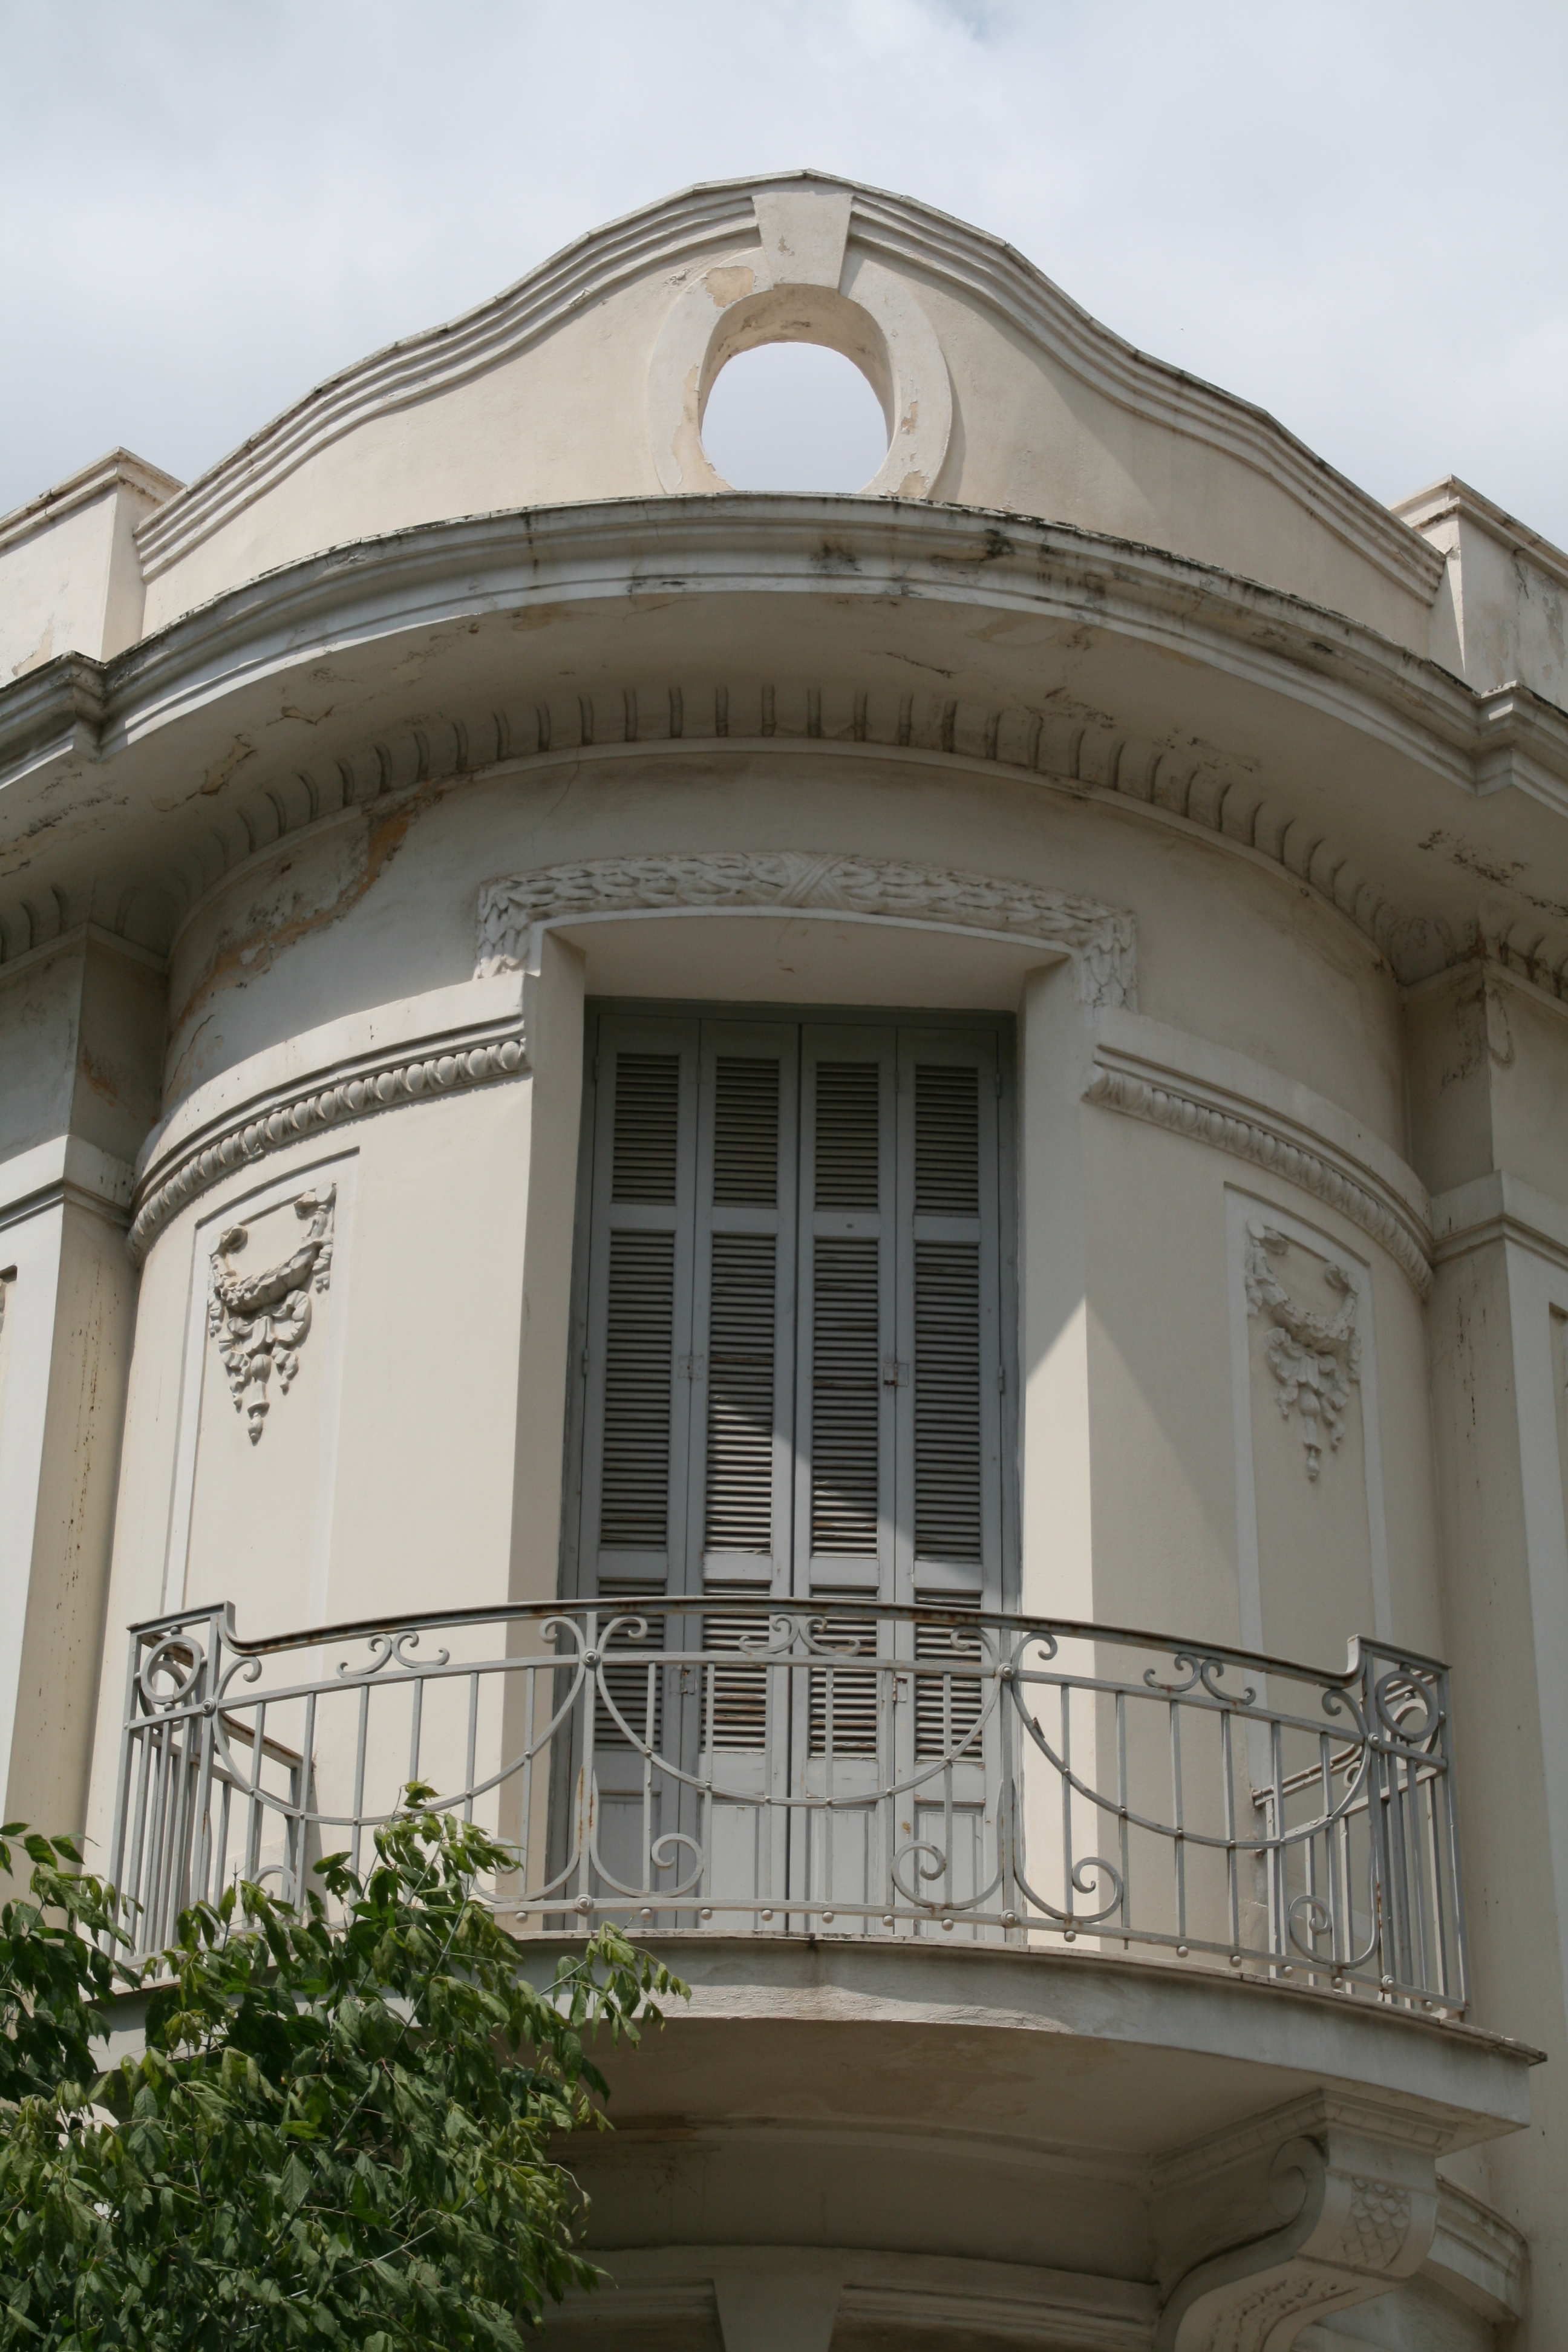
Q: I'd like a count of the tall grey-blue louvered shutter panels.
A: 4